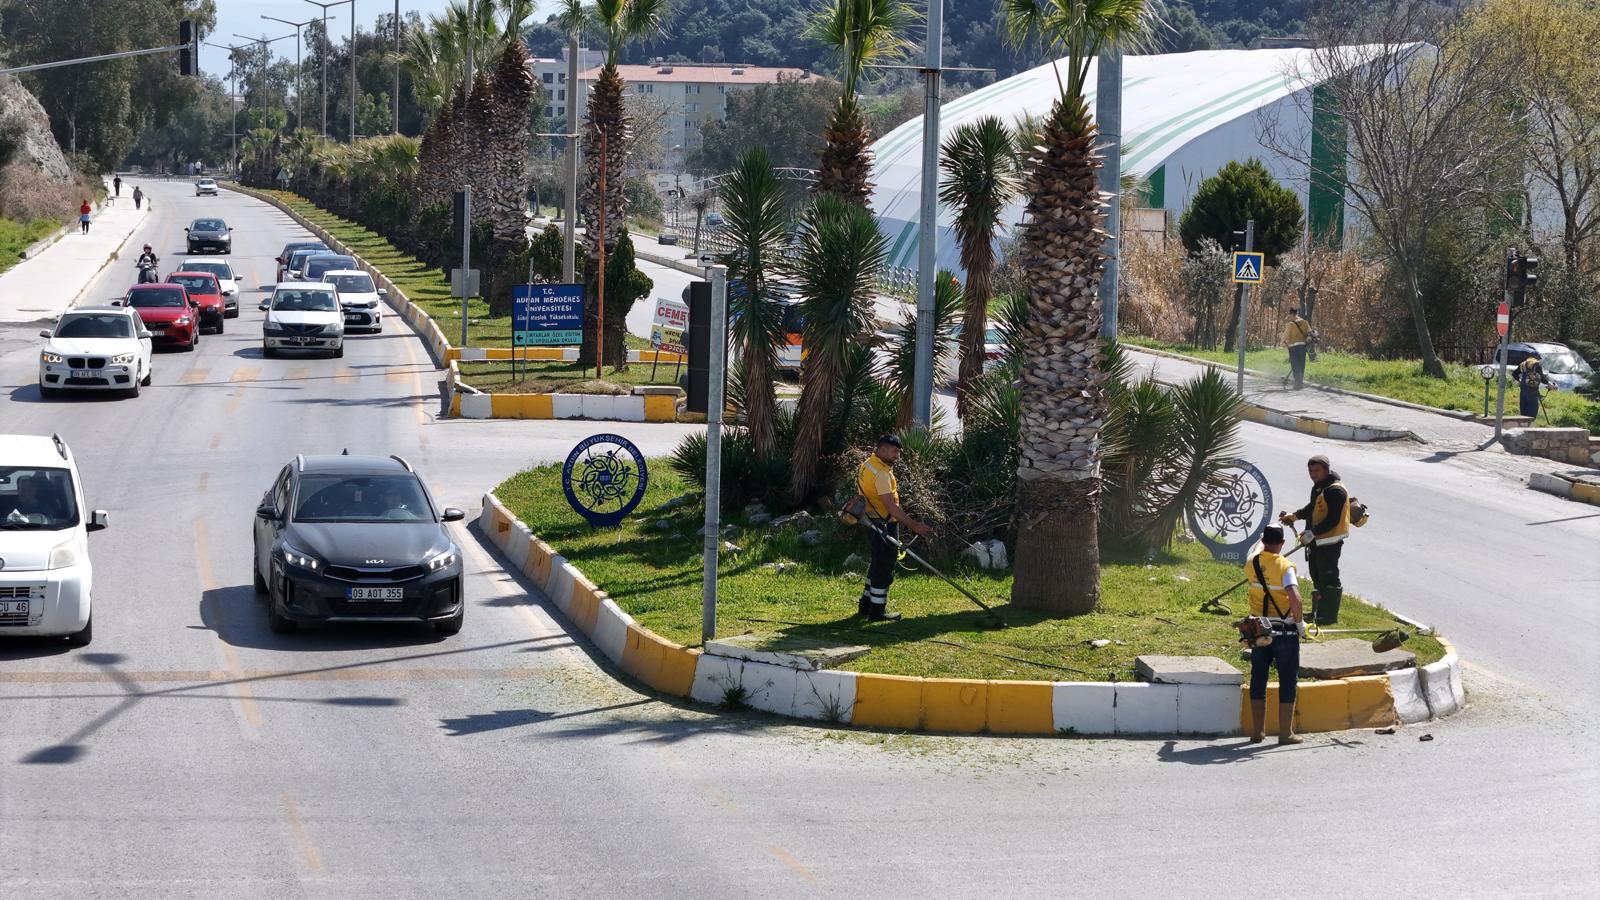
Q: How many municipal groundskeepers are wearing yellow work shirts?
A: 5